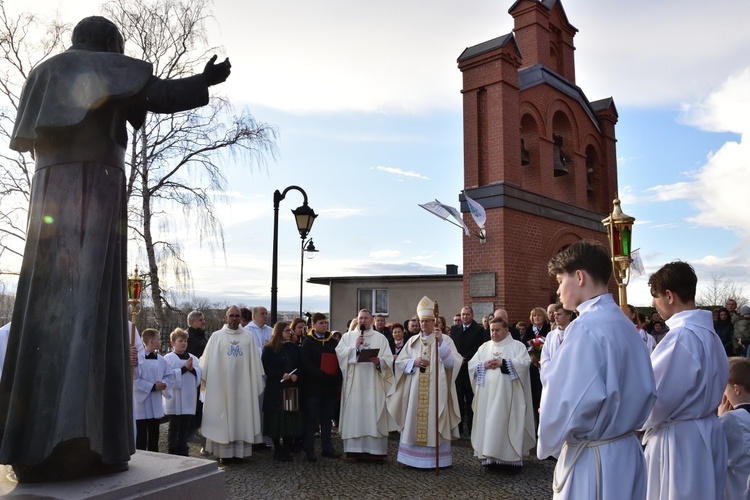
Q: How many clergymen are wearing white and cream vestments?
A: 4